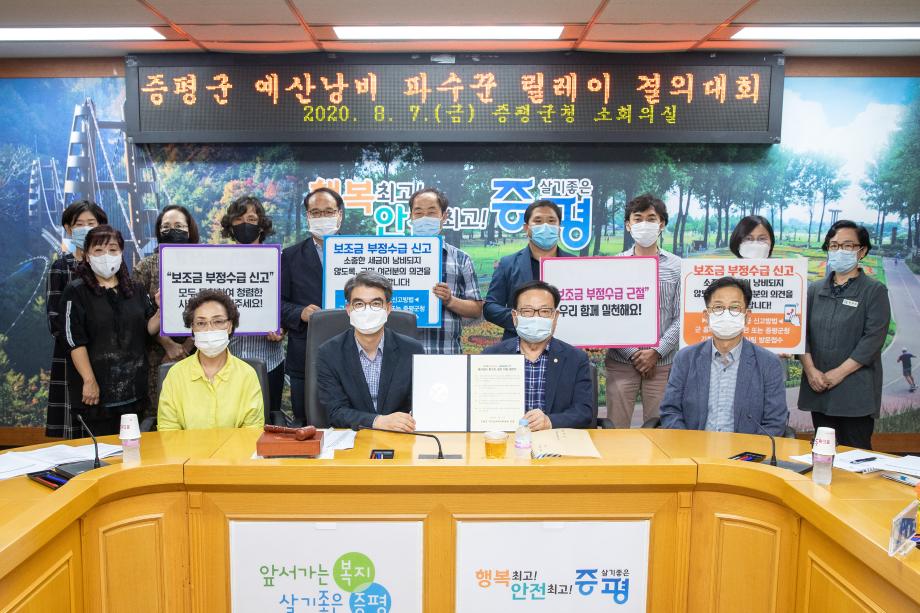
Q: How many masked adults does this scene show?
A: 14